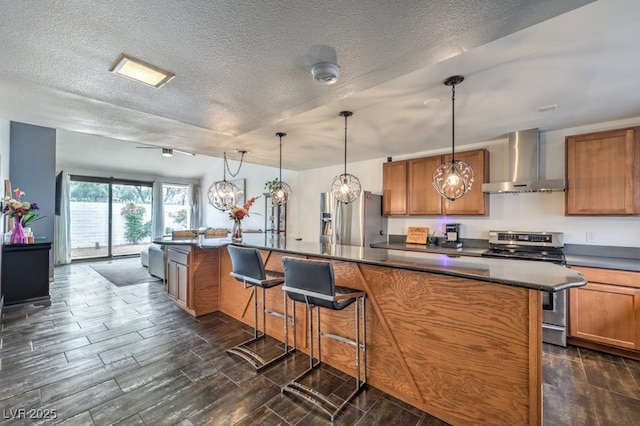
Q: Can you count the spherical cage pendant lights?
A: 4